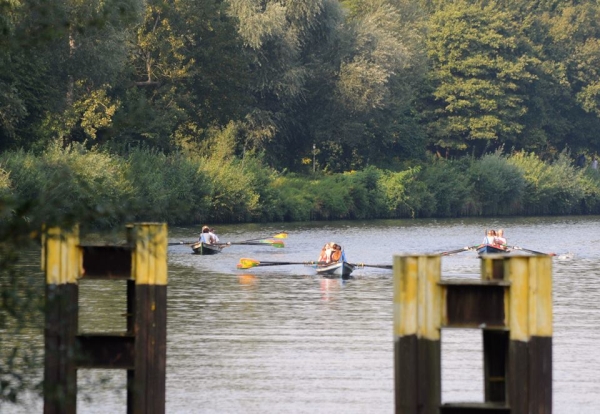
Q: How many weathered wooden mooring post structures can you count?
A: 2